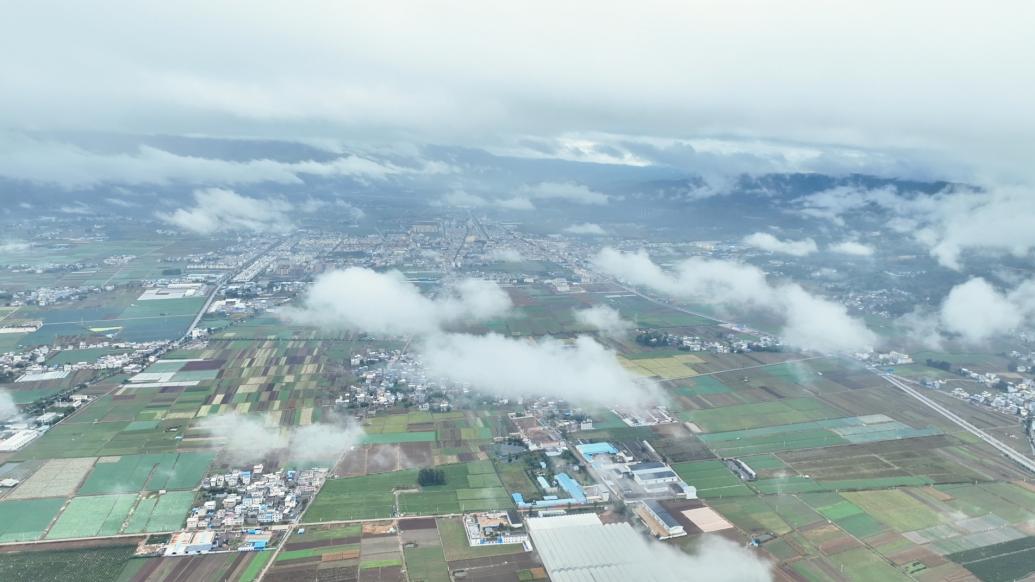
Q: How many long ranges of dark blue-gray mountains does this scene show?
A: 1